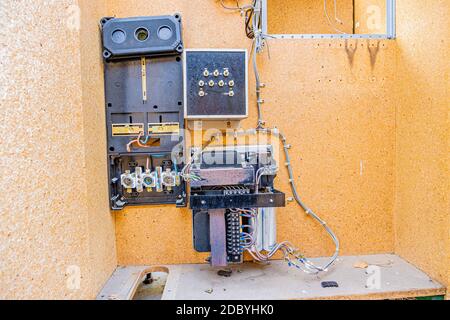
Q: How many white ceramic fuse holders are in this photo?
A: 3